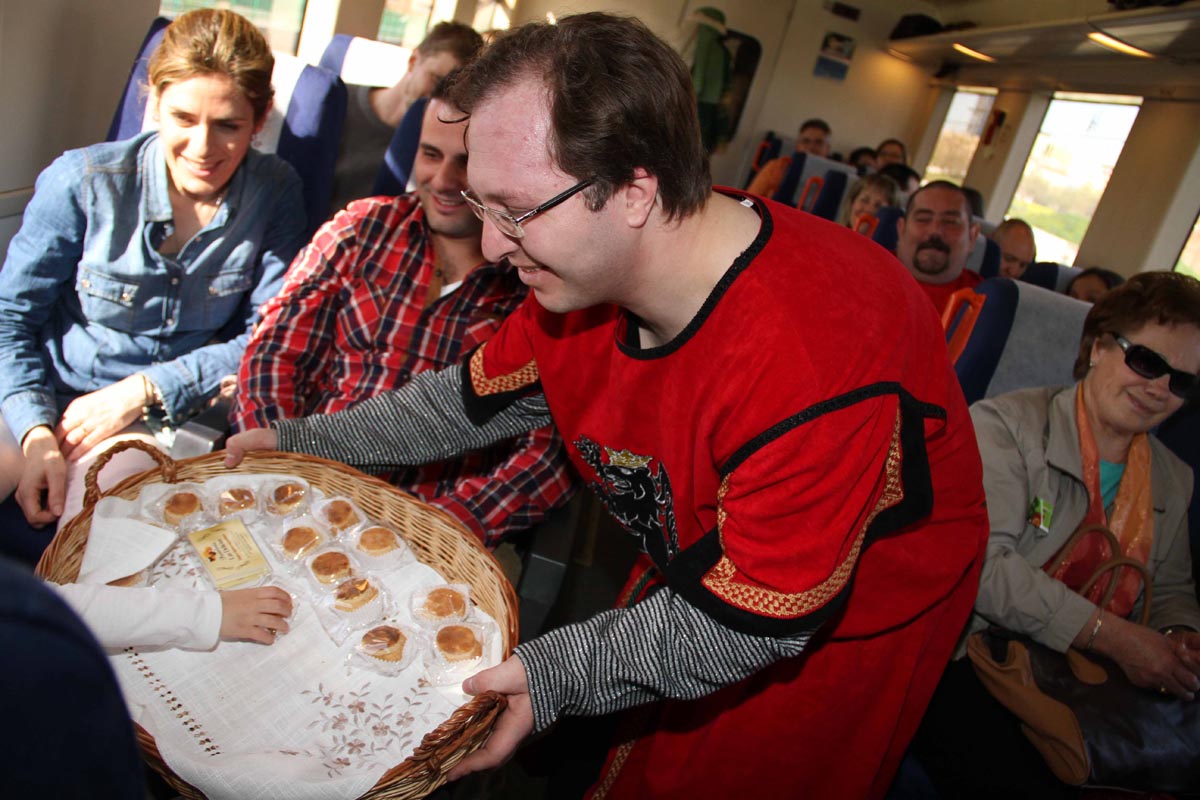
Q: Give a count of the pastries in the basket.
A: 11